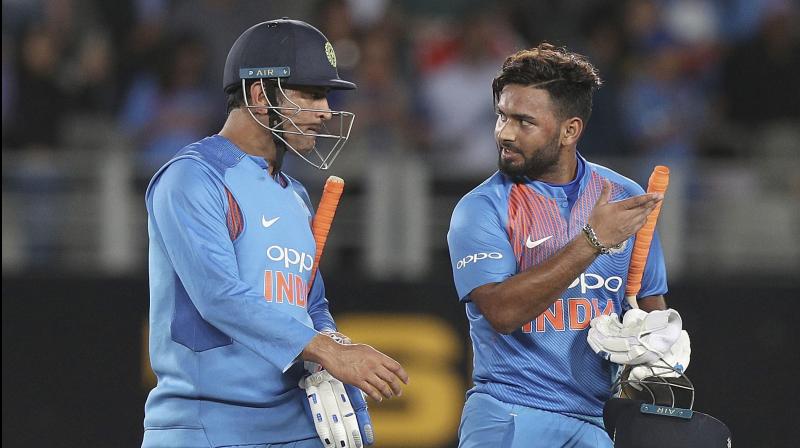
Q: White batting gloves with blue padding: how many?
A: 1